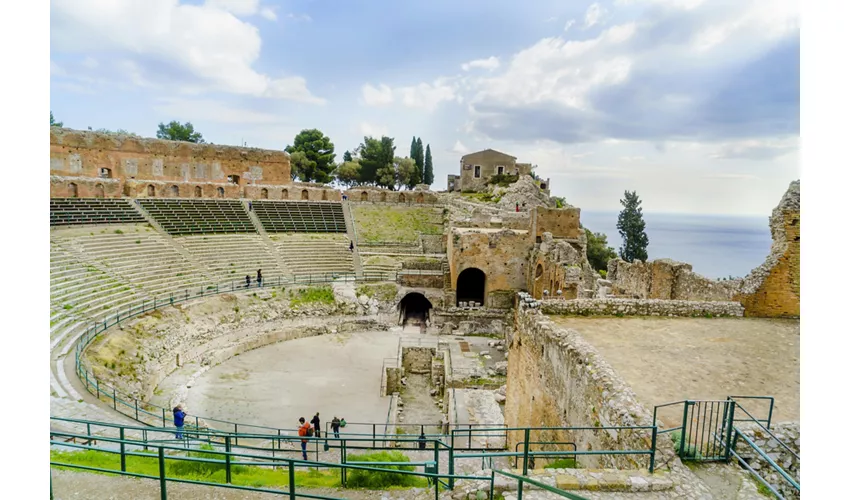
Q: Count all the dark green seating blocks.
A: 3